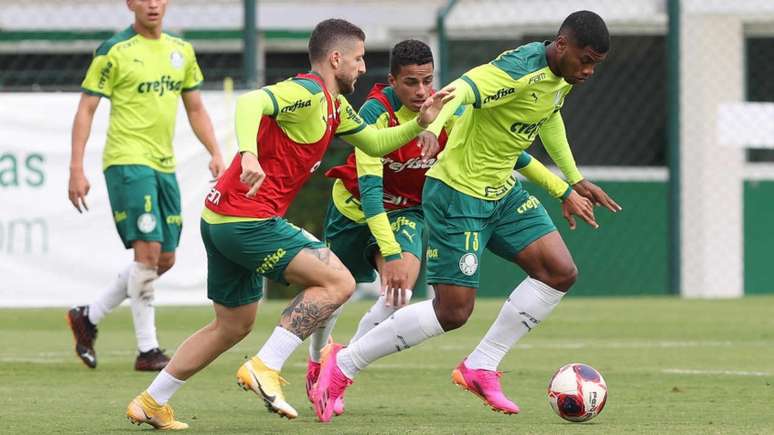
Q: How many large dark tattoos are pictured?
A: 1